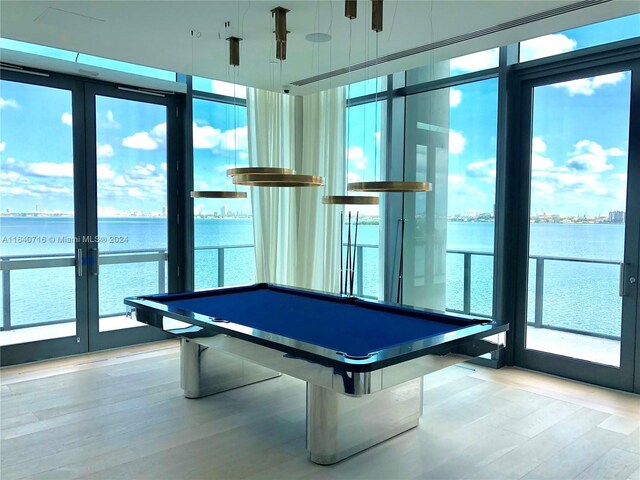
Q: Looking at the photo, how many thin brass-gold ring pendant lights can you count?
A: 5